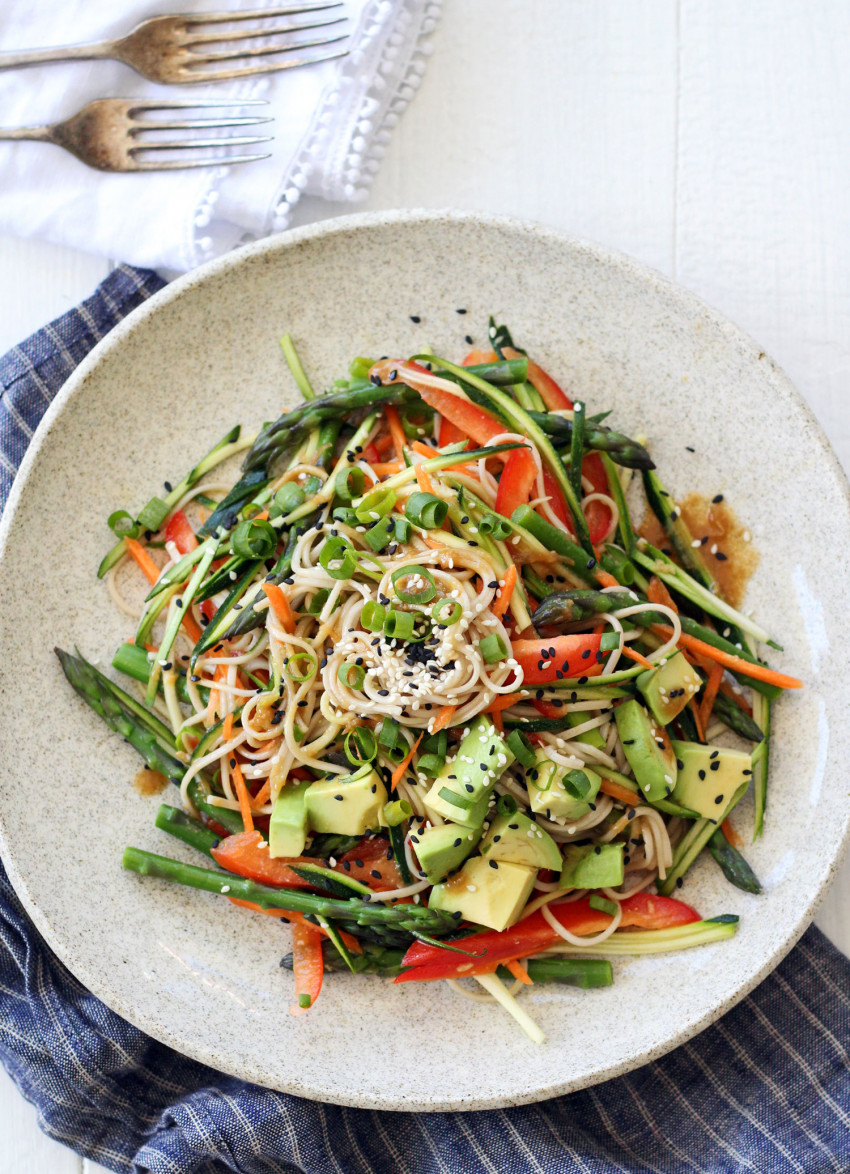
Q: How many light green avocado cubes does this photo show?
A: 12